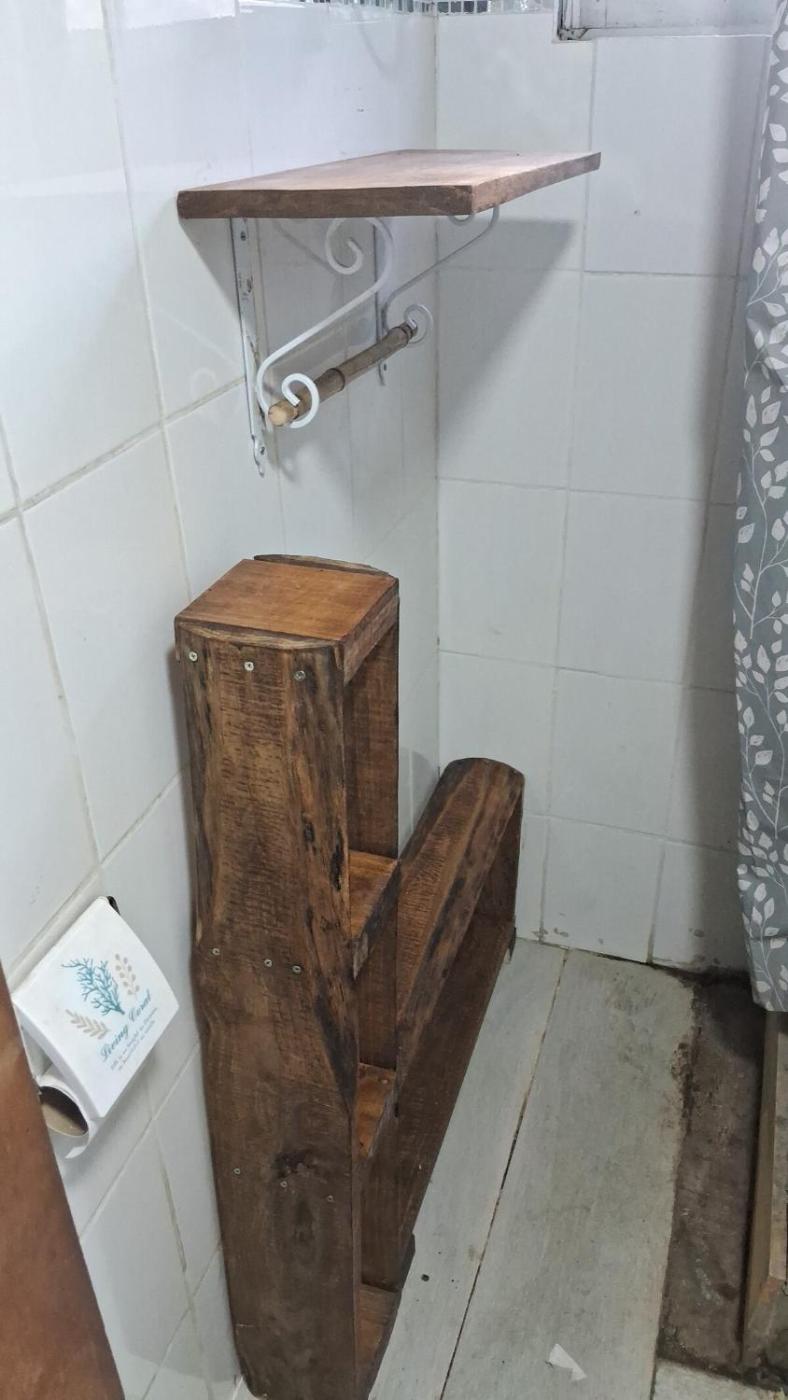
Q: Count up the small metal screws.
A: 9